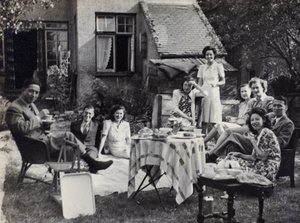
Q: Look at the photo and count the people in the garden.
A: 9